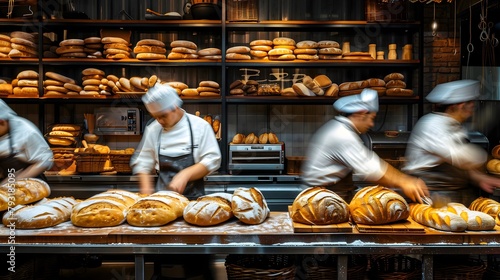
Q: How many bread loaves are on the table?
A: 11